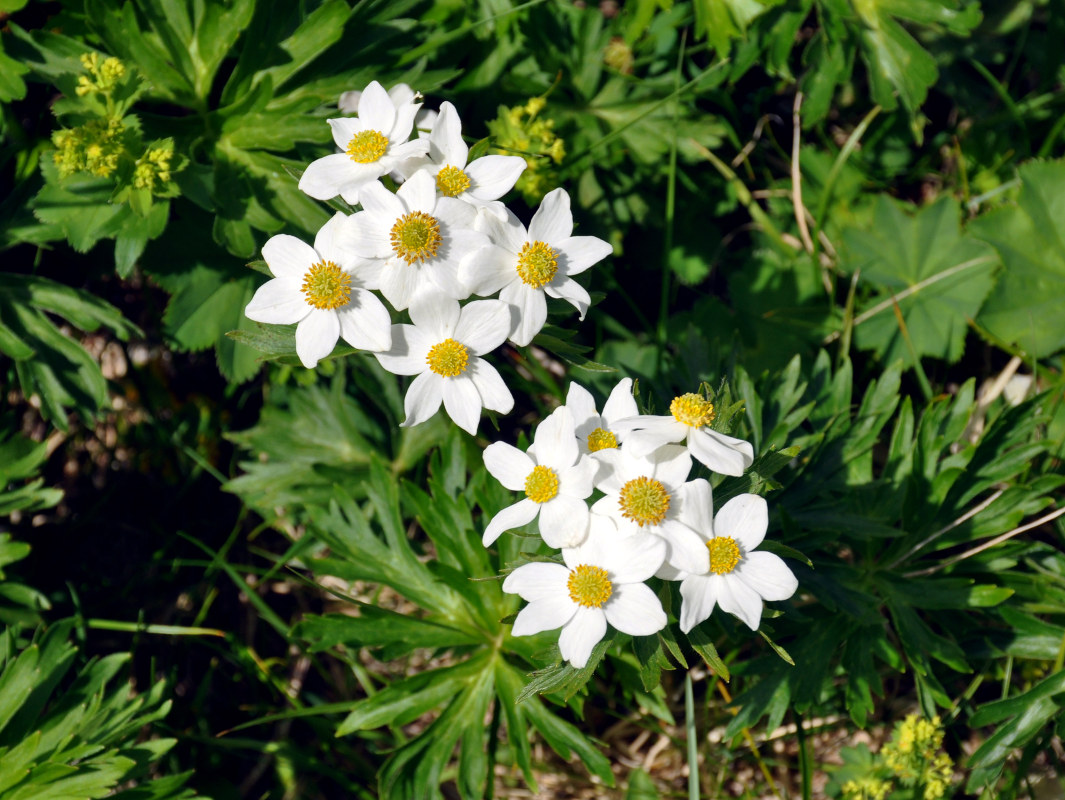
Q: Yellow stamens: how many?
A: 12